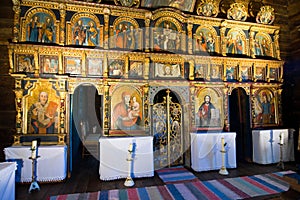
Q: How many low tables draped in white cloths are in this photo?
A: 5